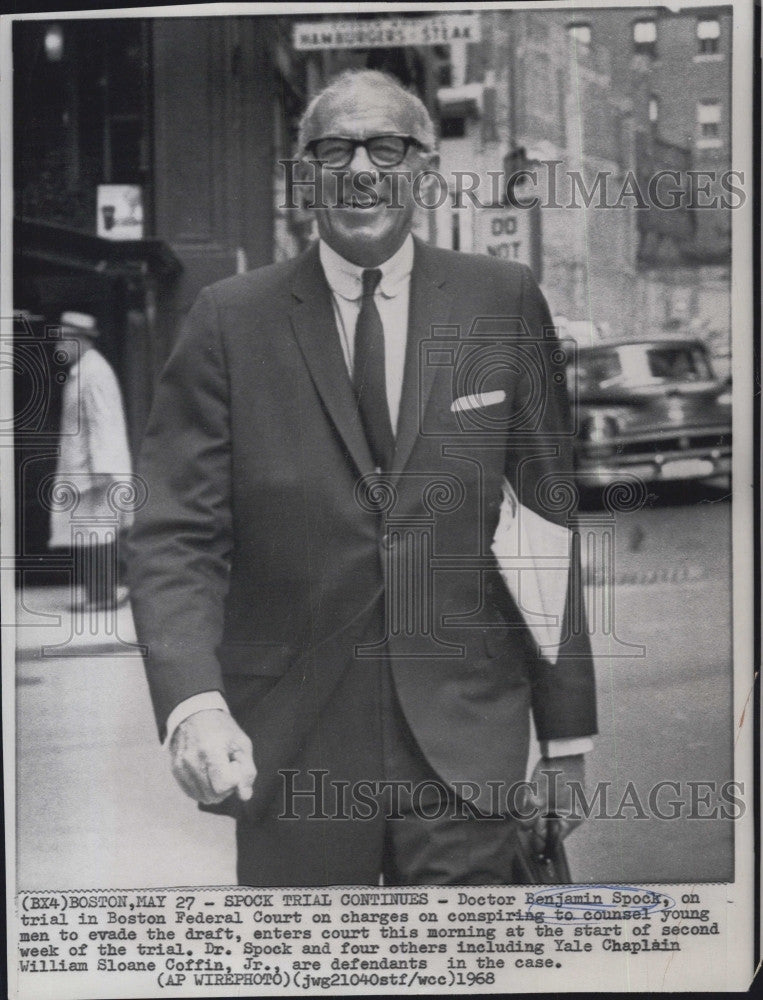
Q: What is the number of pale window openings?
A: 5